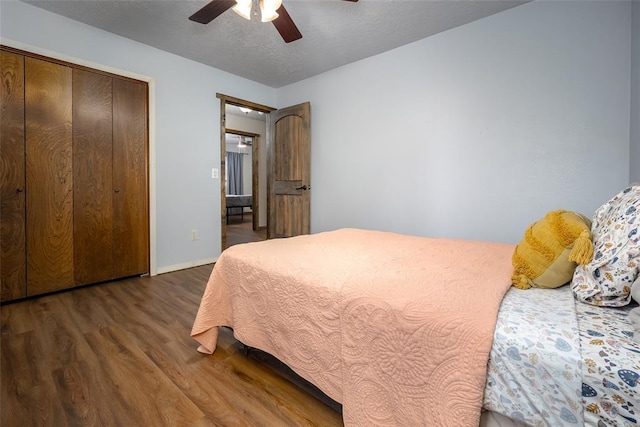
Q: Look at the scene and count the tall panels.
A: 4